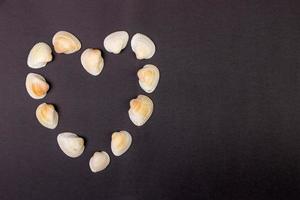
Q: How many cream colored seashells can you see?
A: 12